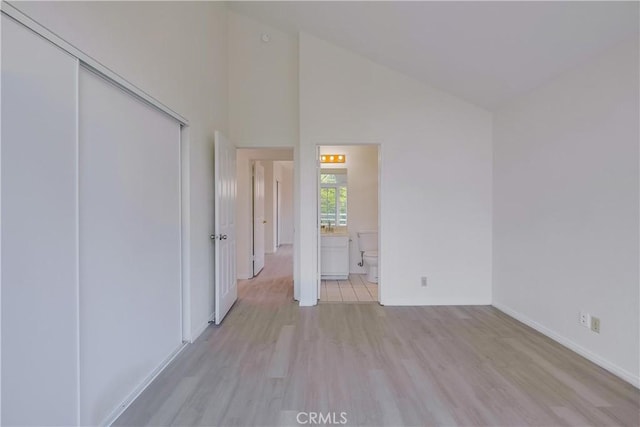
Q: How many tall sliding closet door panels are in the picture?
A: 2